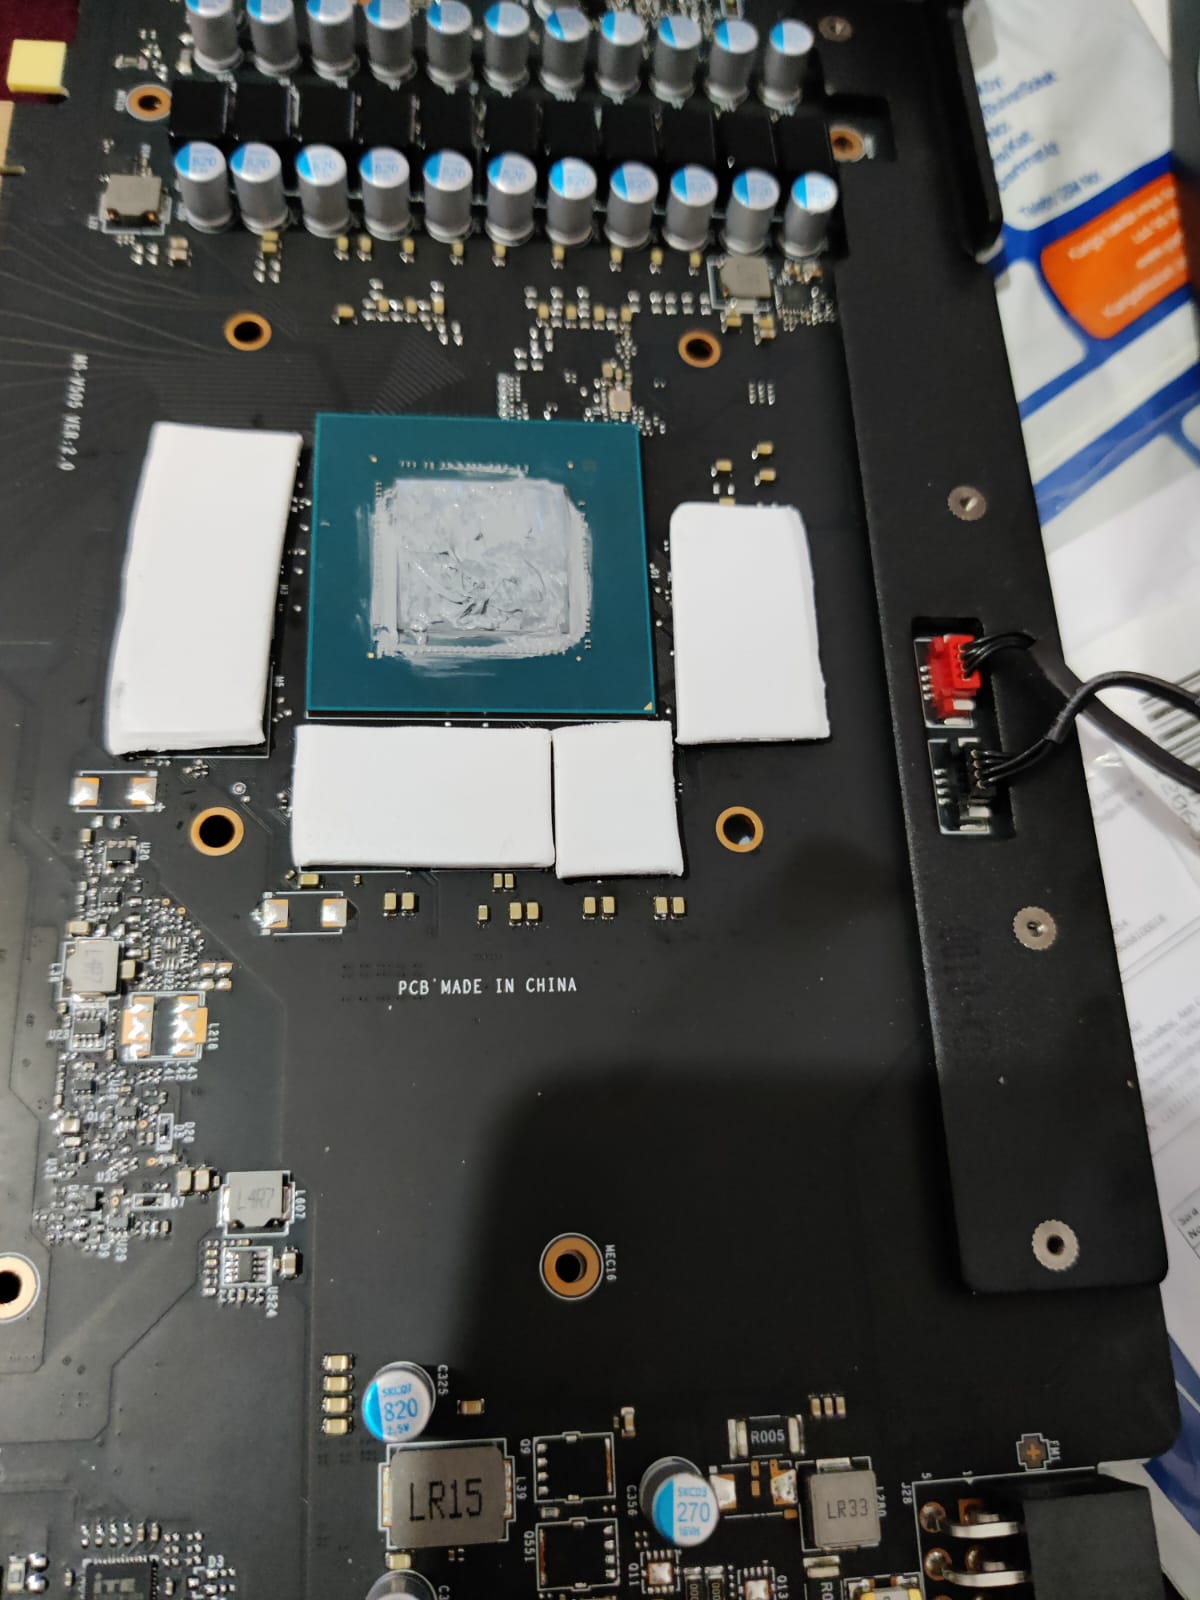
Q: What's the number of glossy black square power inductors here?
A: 11